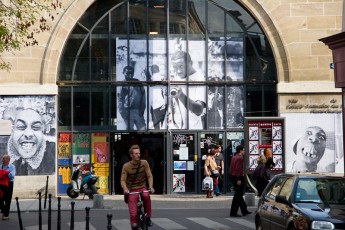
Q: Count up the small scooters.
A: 1